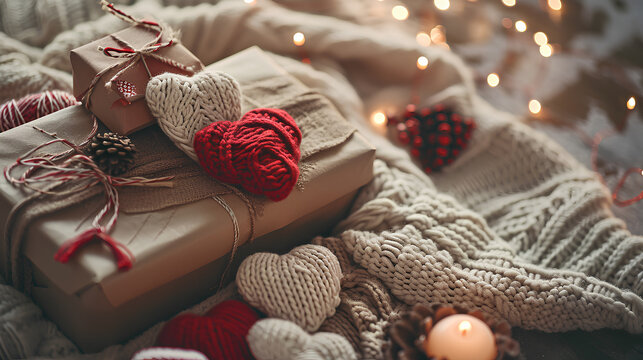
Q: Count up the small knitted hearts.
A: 5